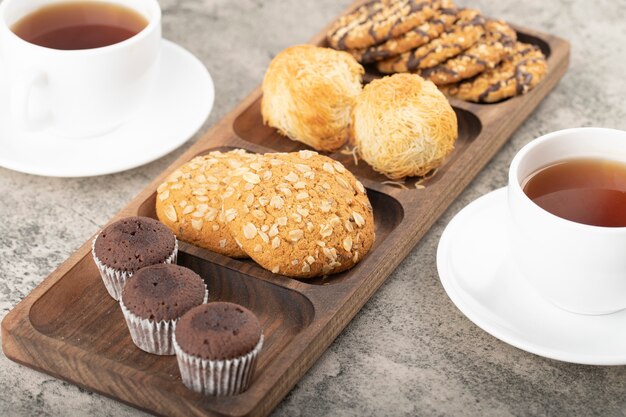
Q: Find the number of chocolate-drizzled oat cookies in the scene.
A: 5